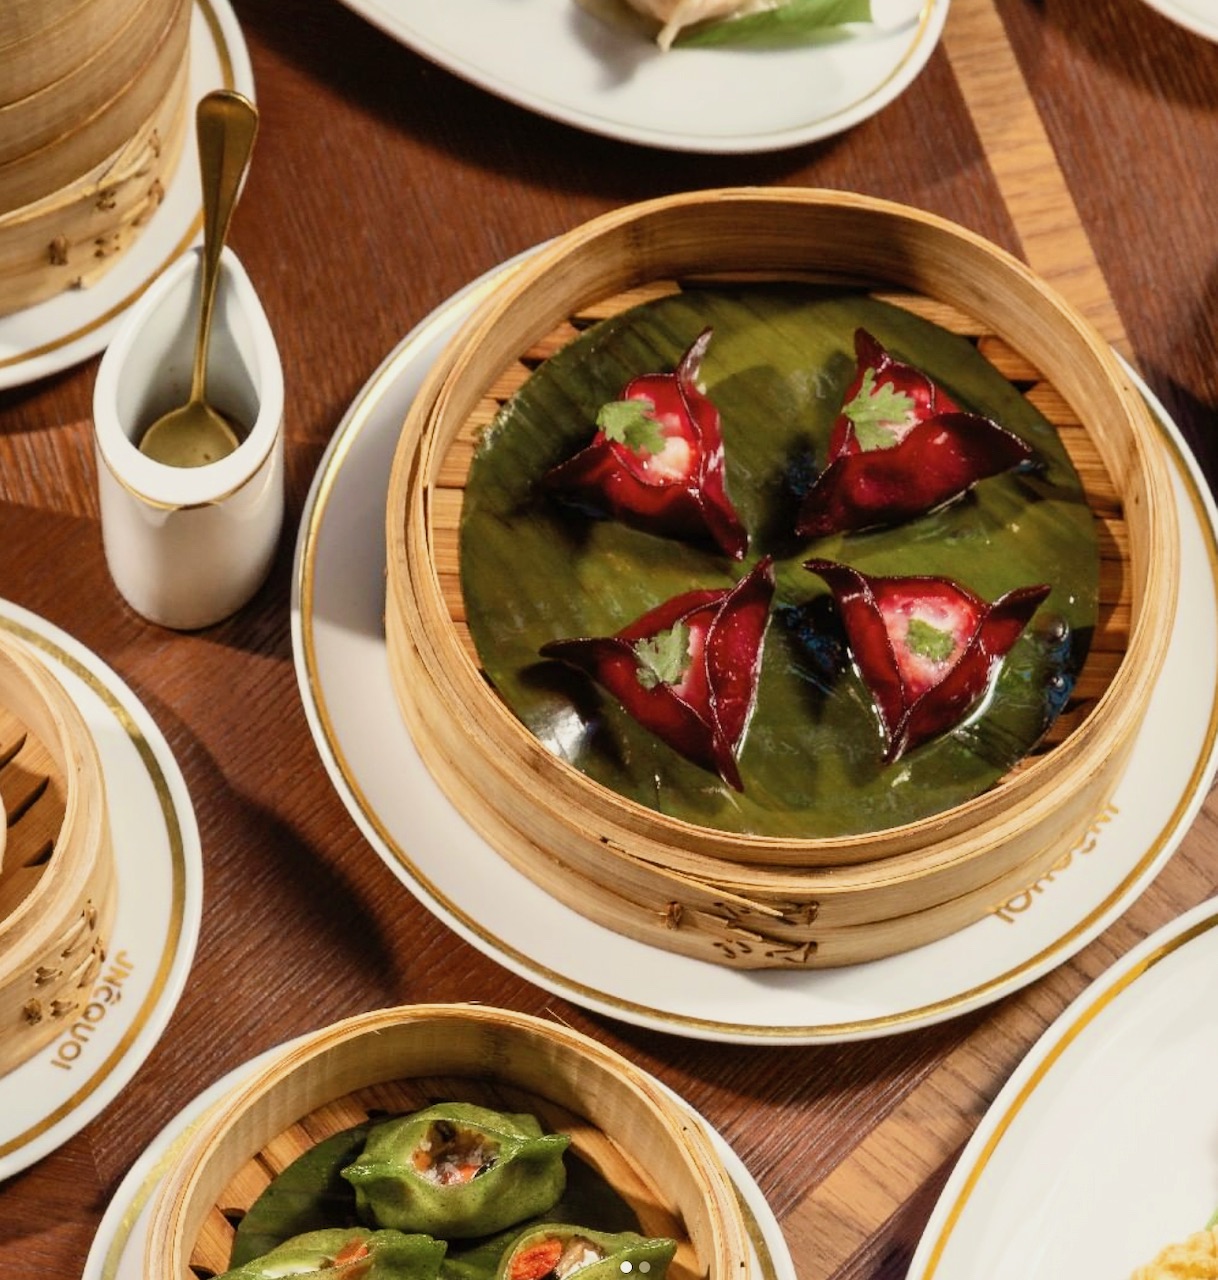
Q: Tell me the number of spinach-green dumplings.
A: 3